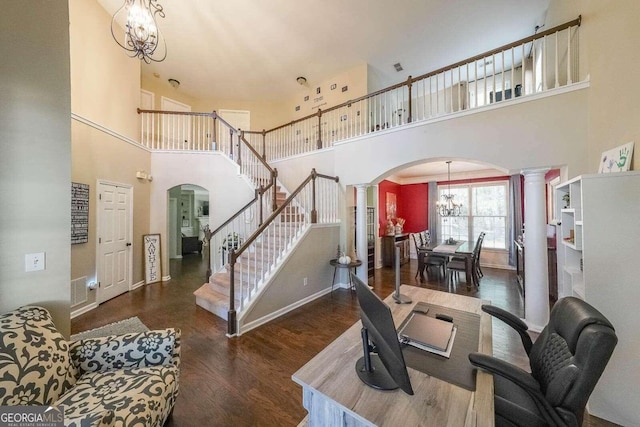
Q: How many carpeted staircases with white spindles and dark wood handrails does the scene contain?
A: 1